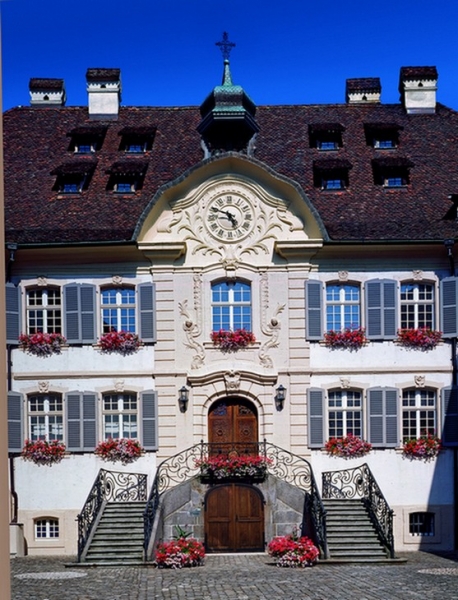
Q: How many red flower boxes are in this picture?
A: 12